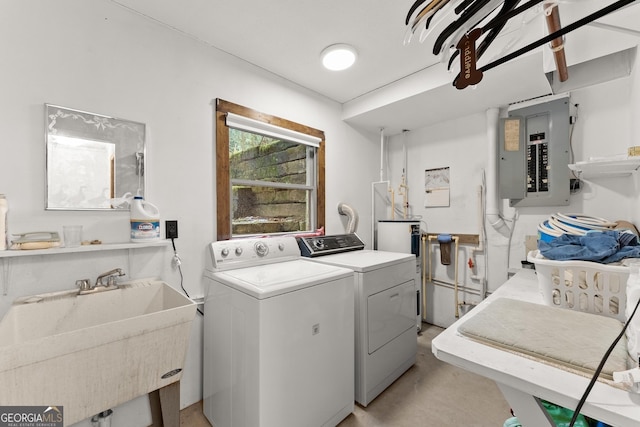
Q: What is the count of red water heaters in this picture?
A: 0